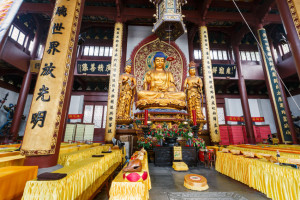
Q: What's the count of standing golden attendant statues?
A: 2